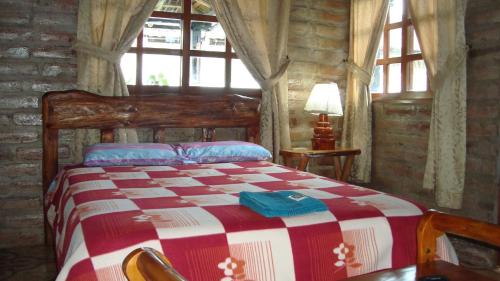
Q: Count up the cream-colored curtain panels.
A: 4